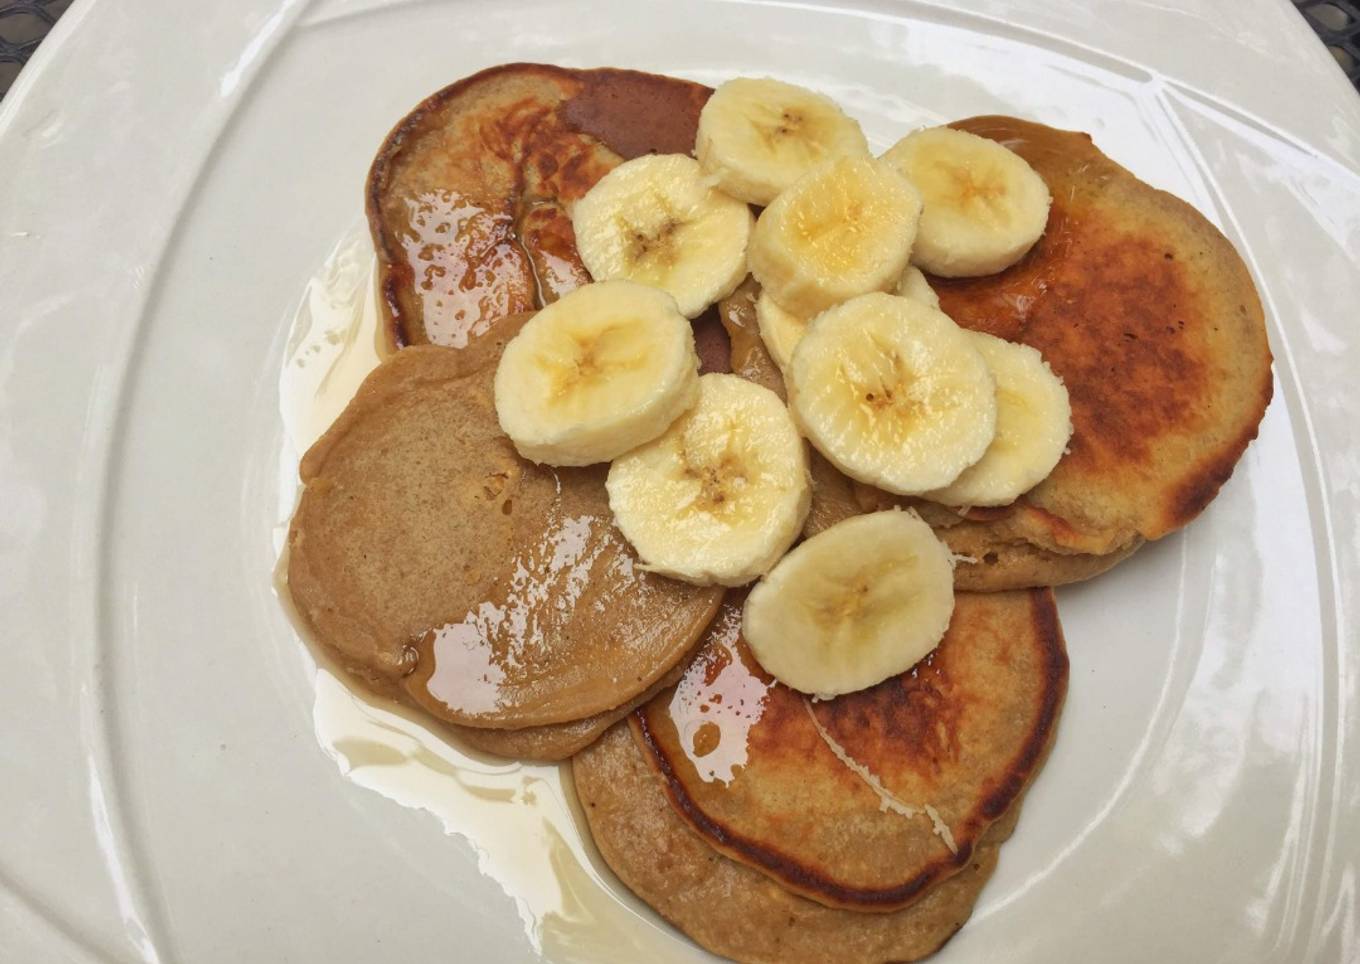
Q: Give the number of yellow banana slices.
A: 10